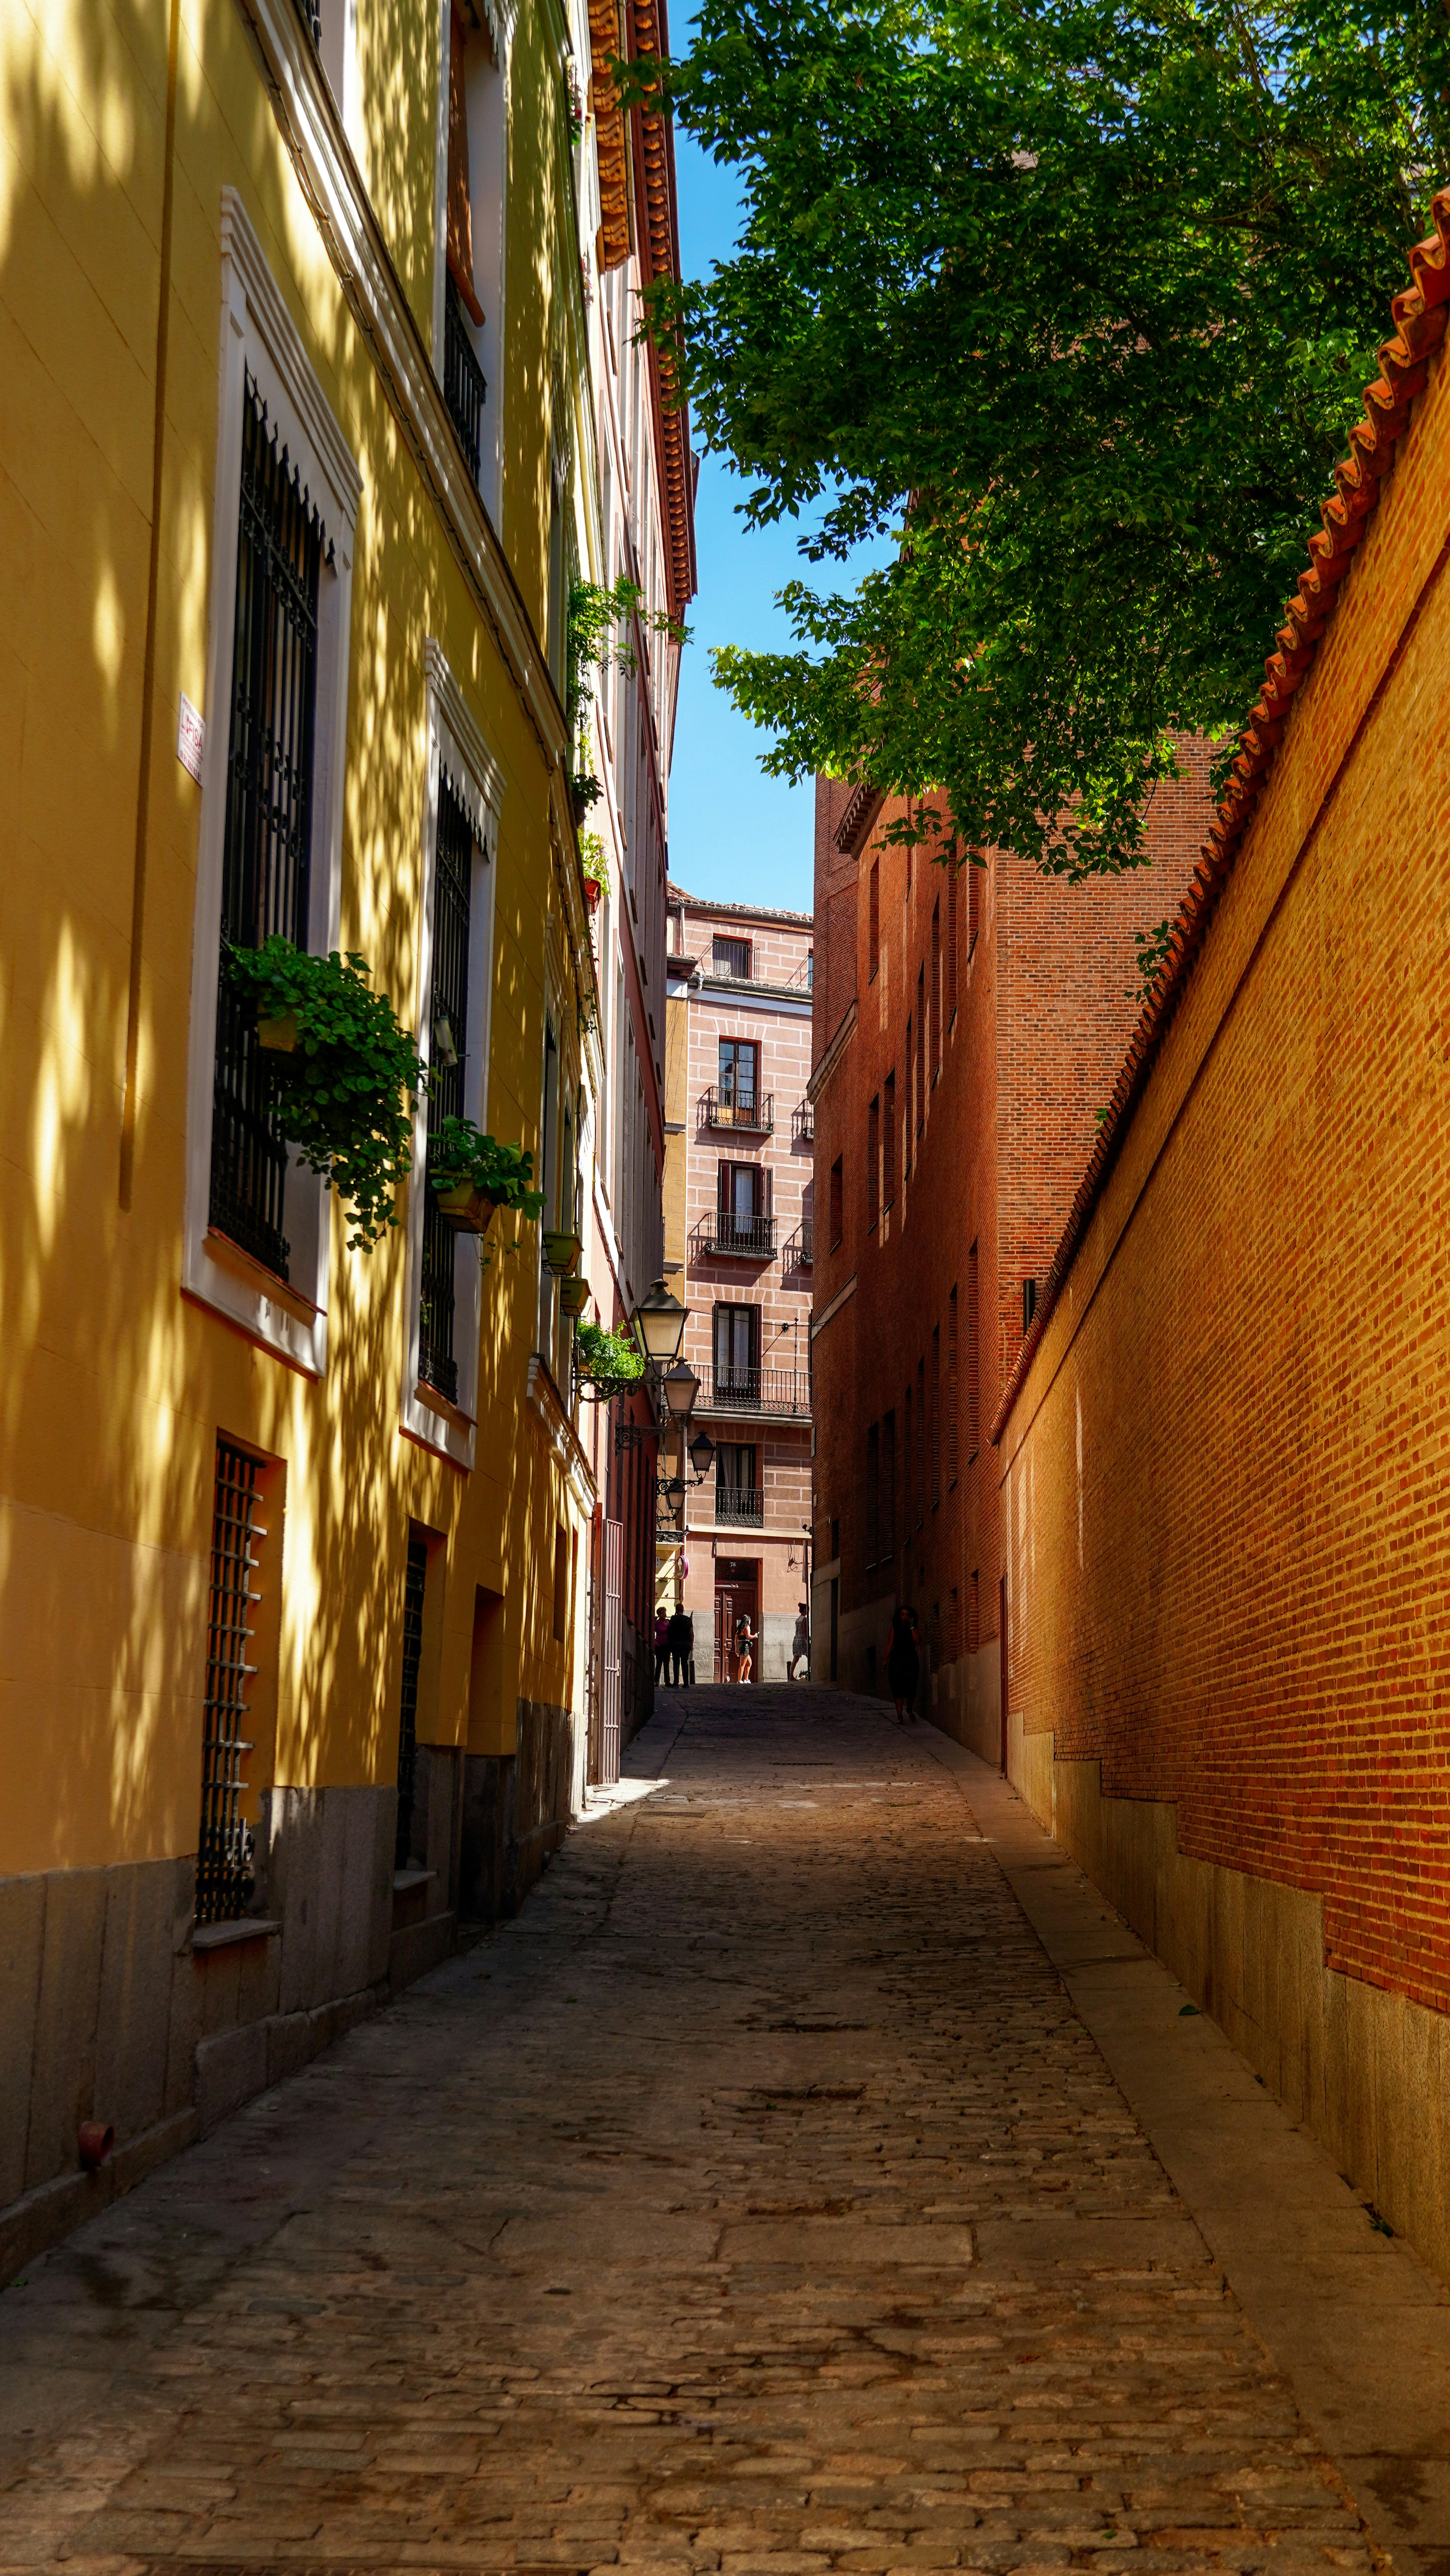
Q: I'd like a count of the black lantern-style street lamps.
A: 4